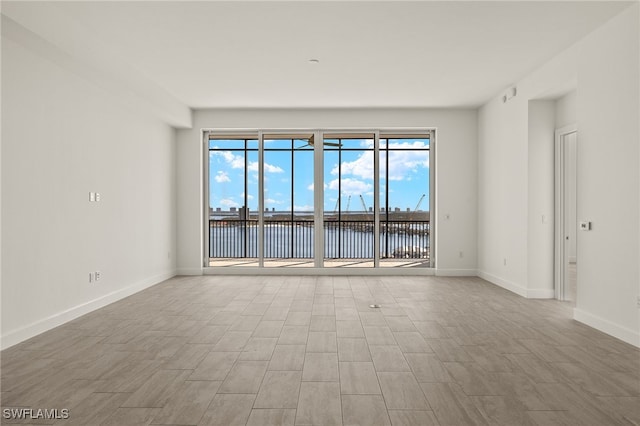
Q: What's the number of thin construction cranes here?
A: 4